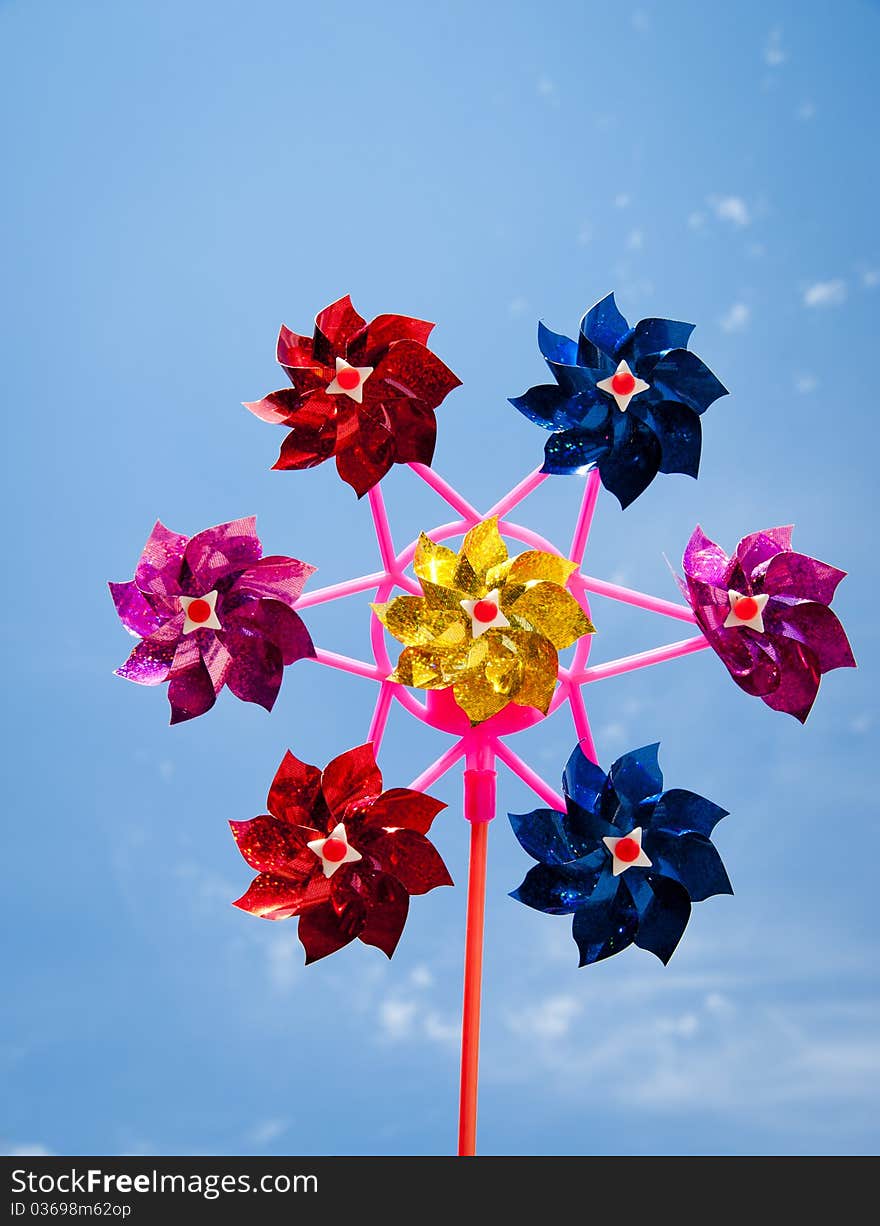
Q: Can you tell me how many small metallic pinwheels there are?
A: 7